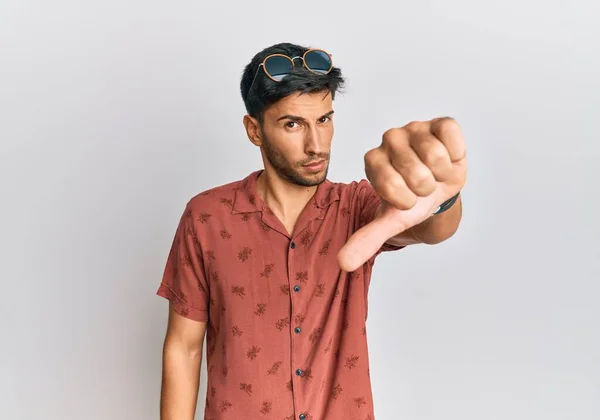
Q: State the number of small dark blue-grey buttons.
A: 5